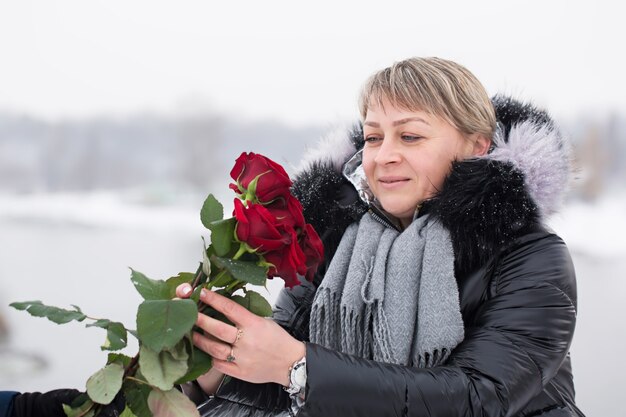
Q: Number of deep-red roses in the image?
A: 5